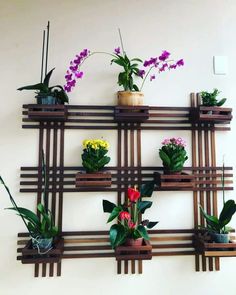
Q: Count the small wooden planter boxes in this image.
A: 8